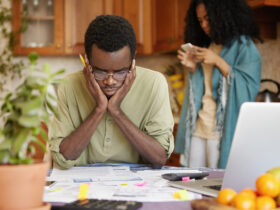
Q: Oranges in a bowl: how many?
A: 5